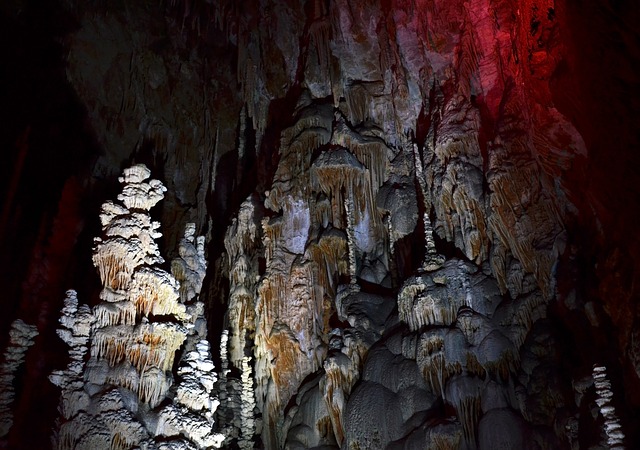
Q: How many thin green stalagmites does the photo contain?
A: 0